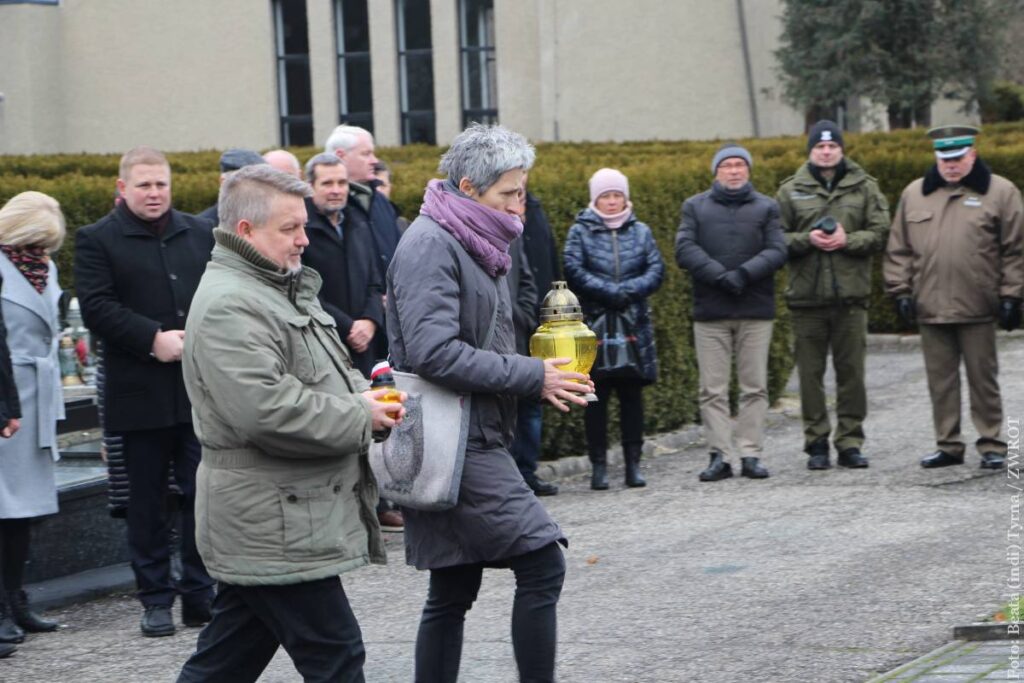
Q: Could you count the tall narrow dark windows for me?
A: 4